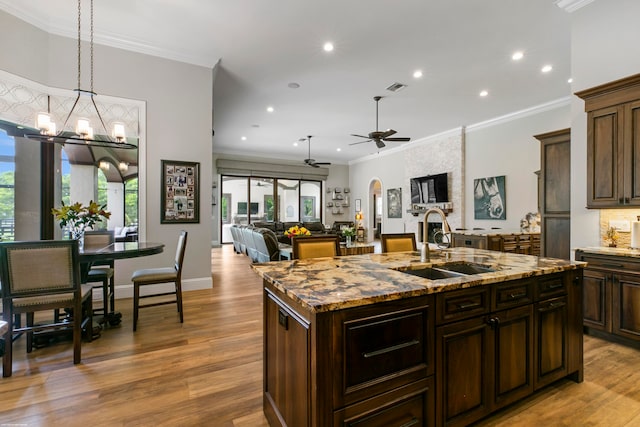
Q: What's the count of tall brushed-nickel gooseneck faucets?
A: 1